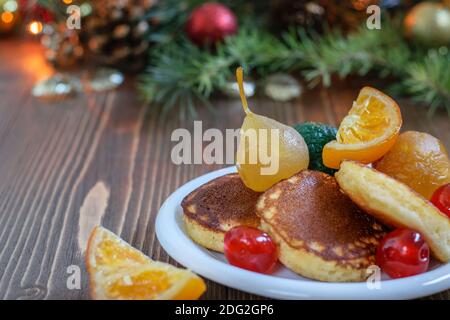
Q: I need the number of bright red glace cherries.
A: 3